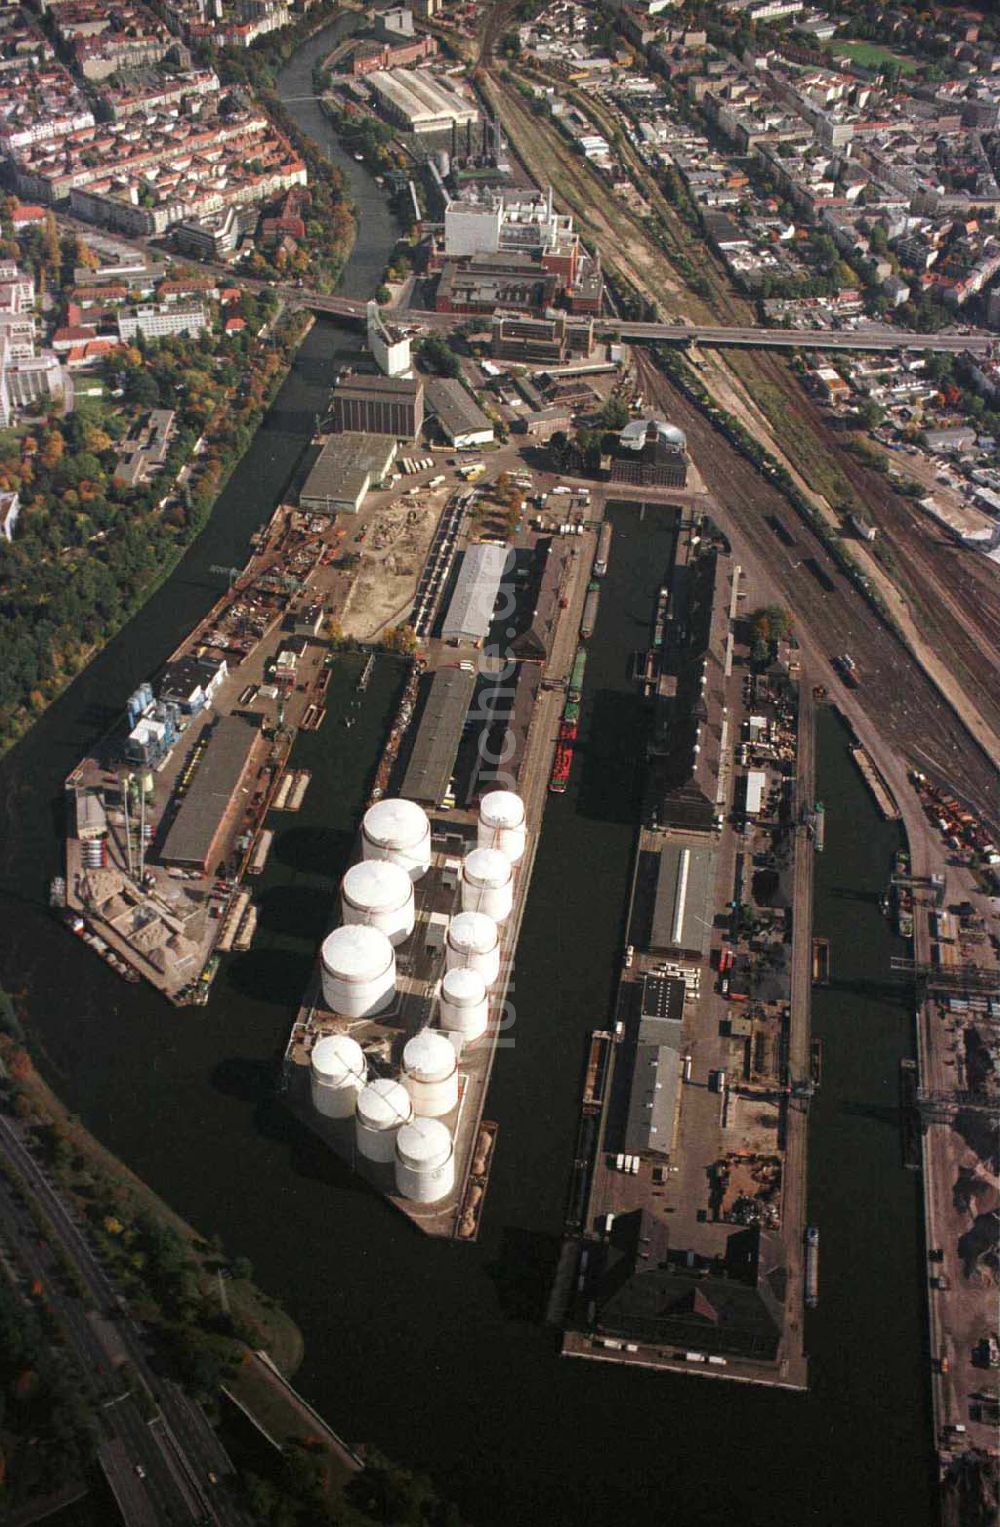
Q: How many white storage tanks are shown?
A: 11